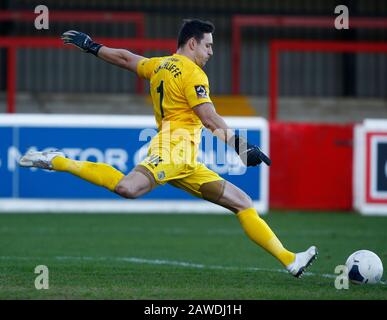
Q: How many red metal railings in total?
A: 4